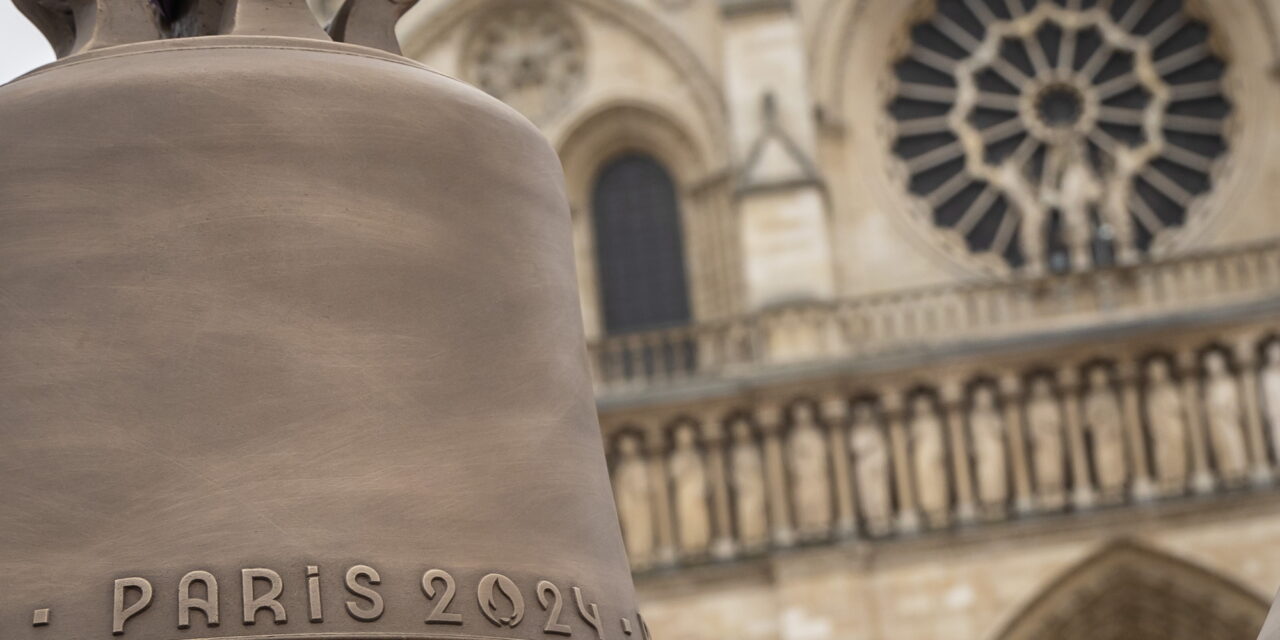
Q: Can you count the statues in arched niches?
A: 12